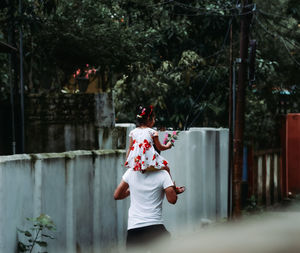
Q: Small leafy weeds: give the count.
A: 1